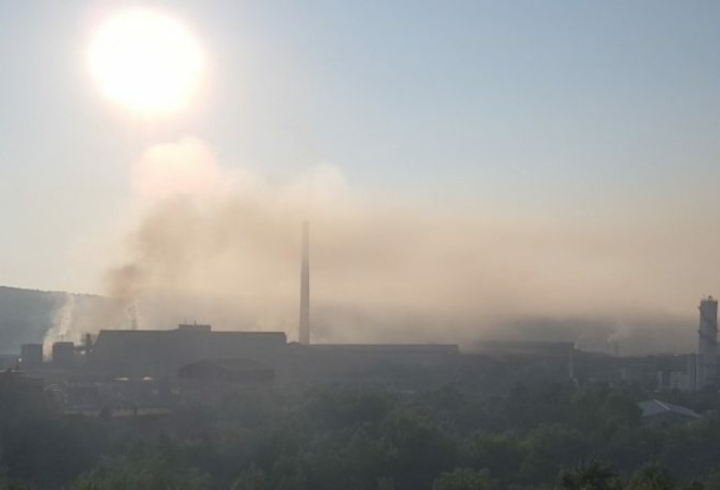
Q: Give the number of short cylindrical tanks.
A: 2